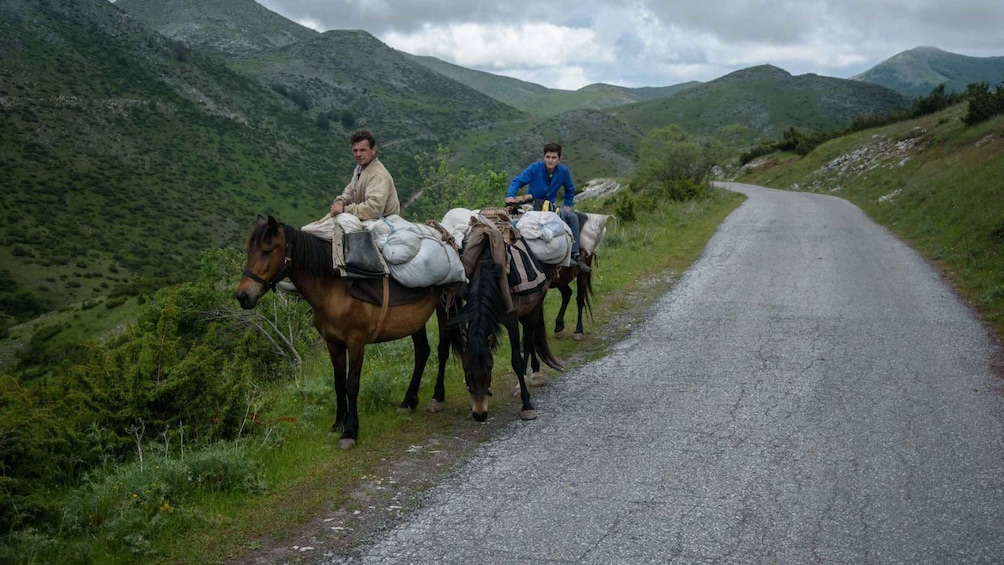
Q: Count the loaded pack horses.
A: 3